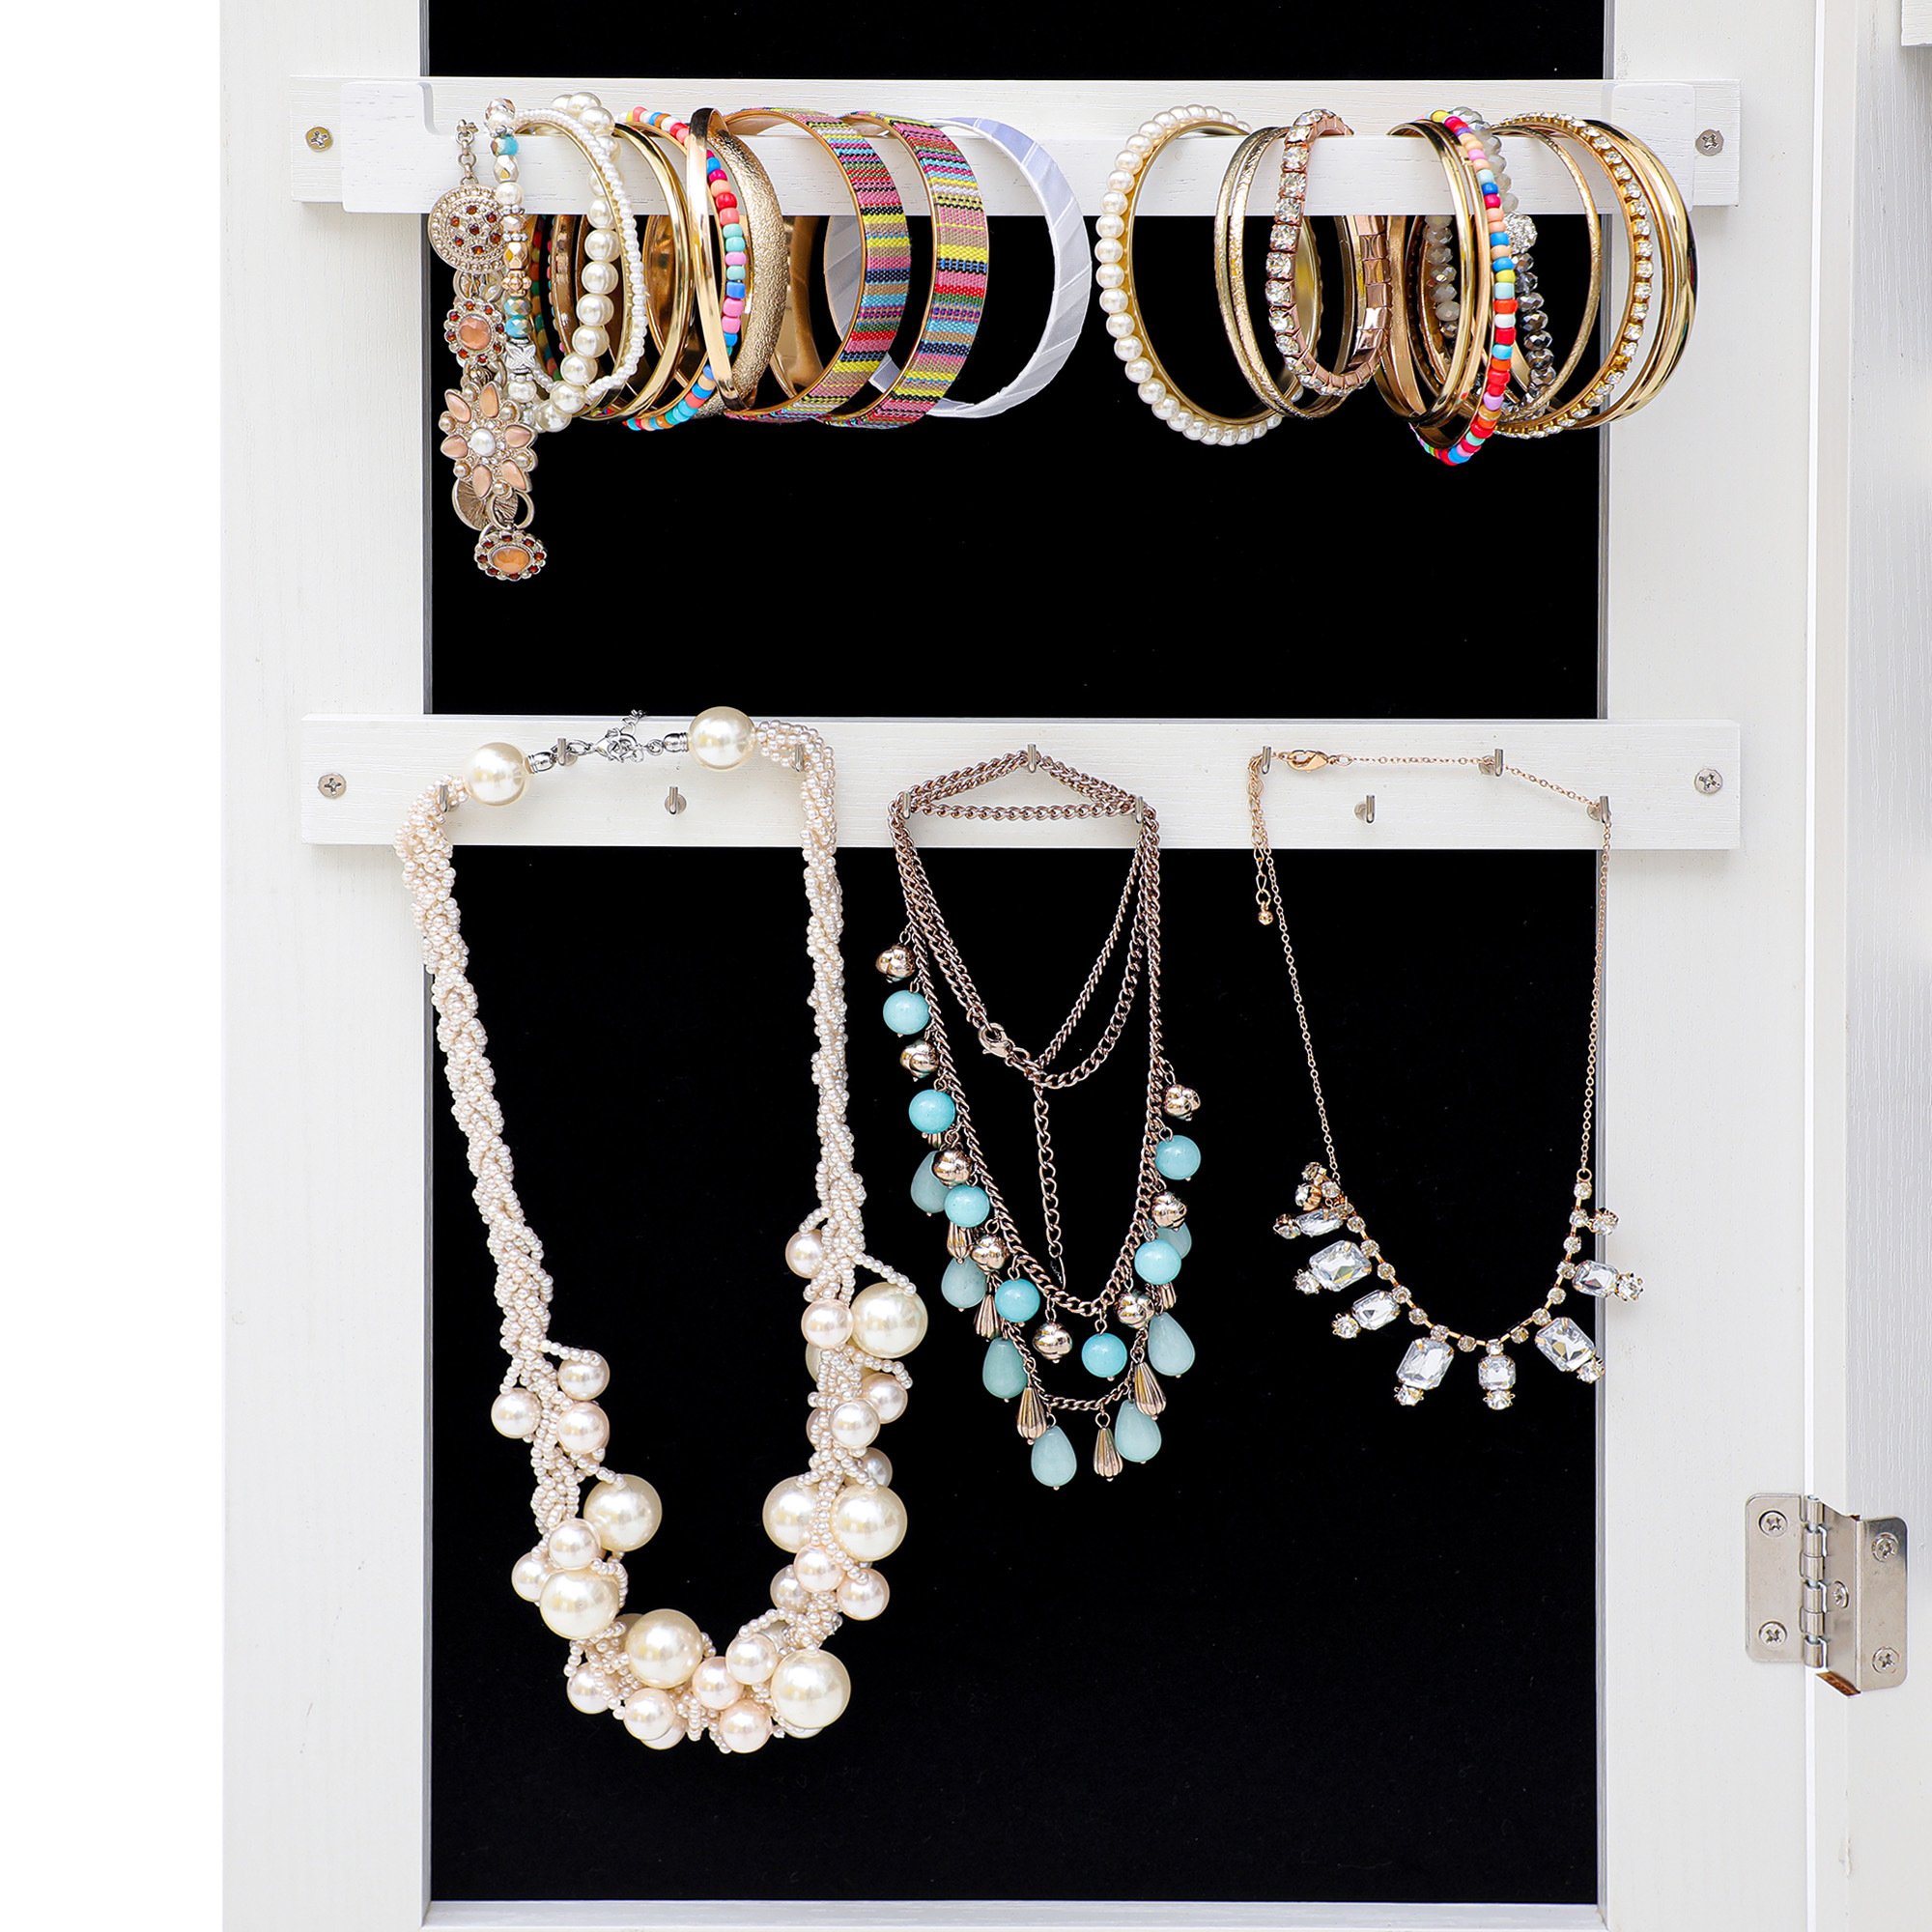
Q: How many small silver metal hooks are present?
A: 11